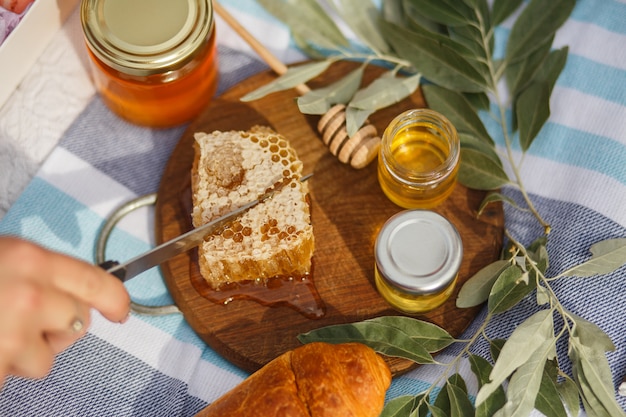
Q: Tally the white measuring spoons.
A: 0